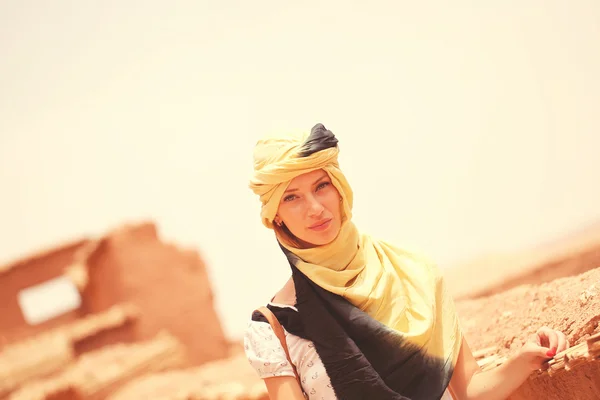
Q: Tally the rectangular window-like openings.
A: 1